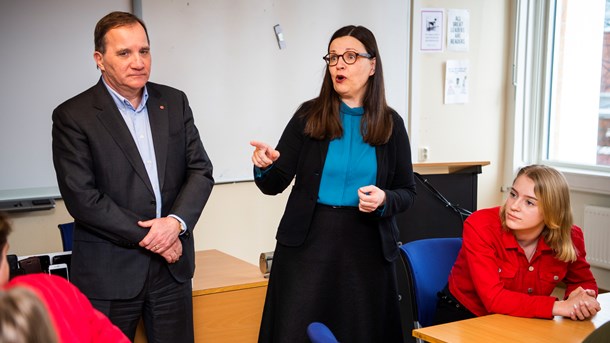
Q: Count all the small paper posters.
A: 3